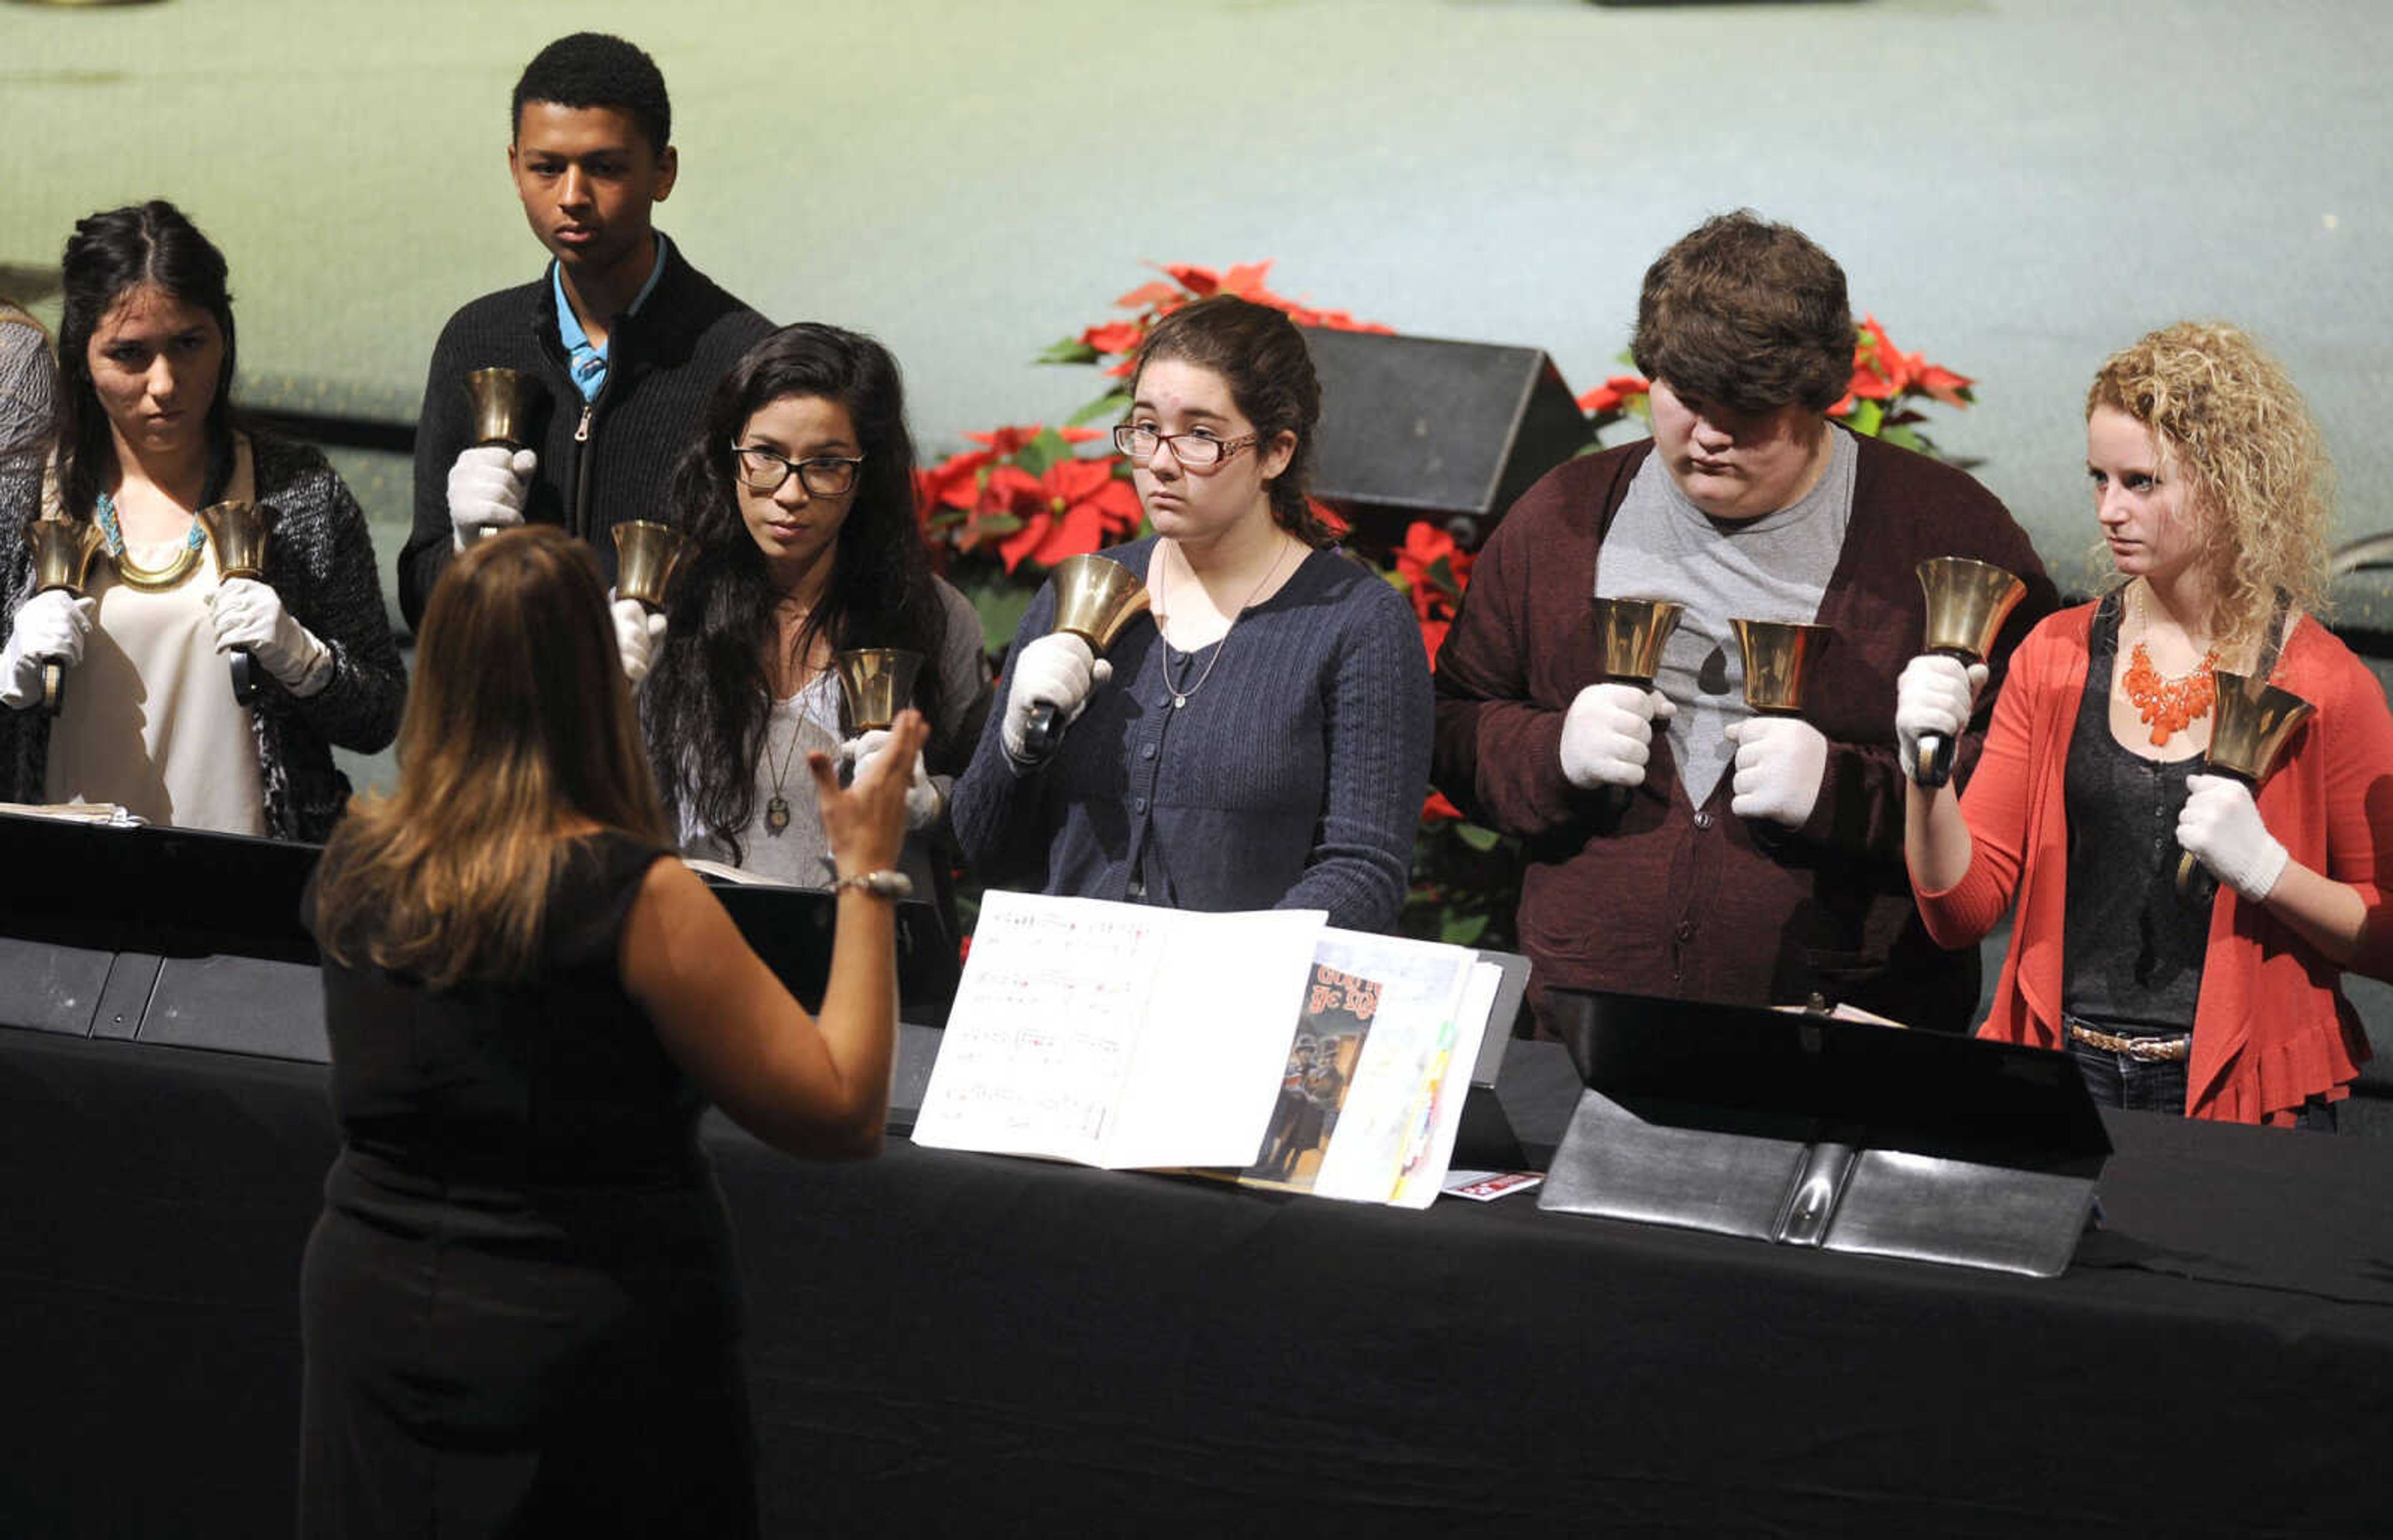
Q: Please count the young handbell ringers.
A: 6